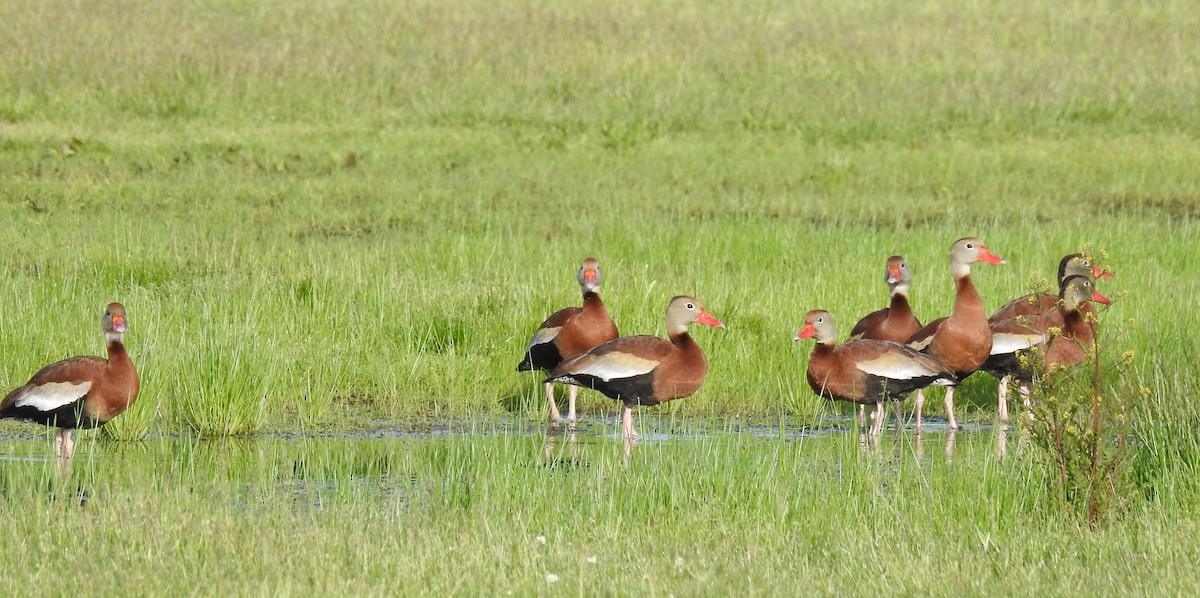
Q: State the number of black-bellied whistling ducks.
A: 8